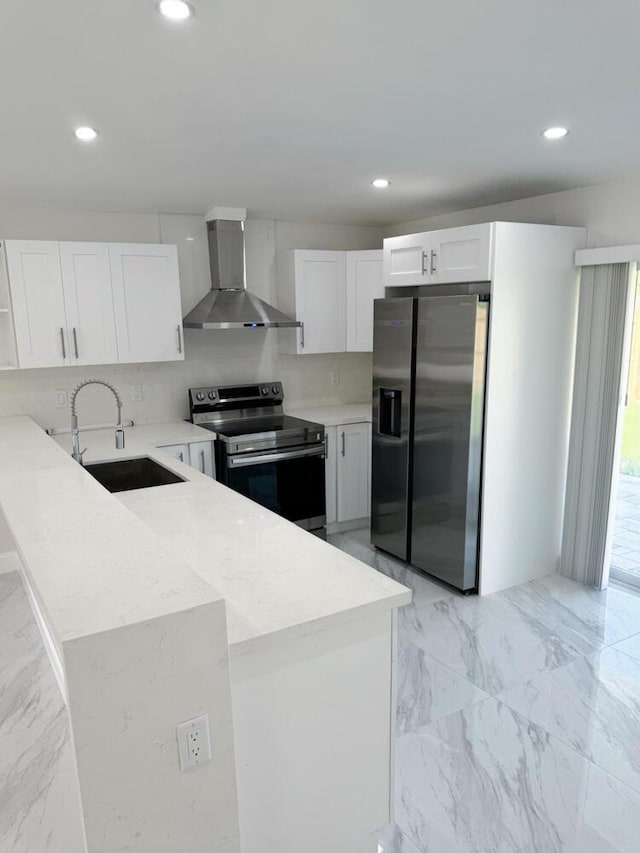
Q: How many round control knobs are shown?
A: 4